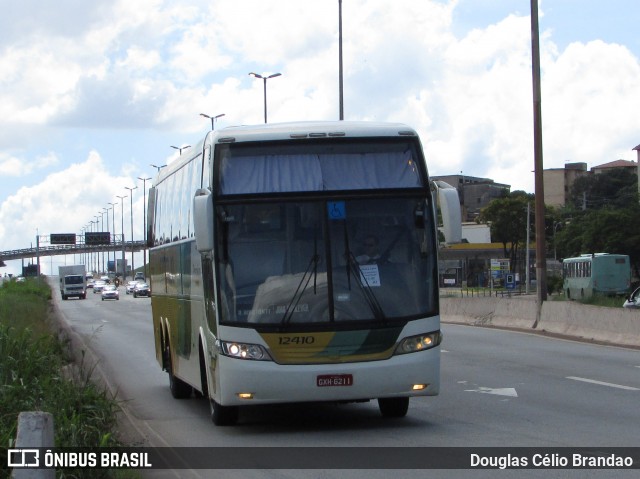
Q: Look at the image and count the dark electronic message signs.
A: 2